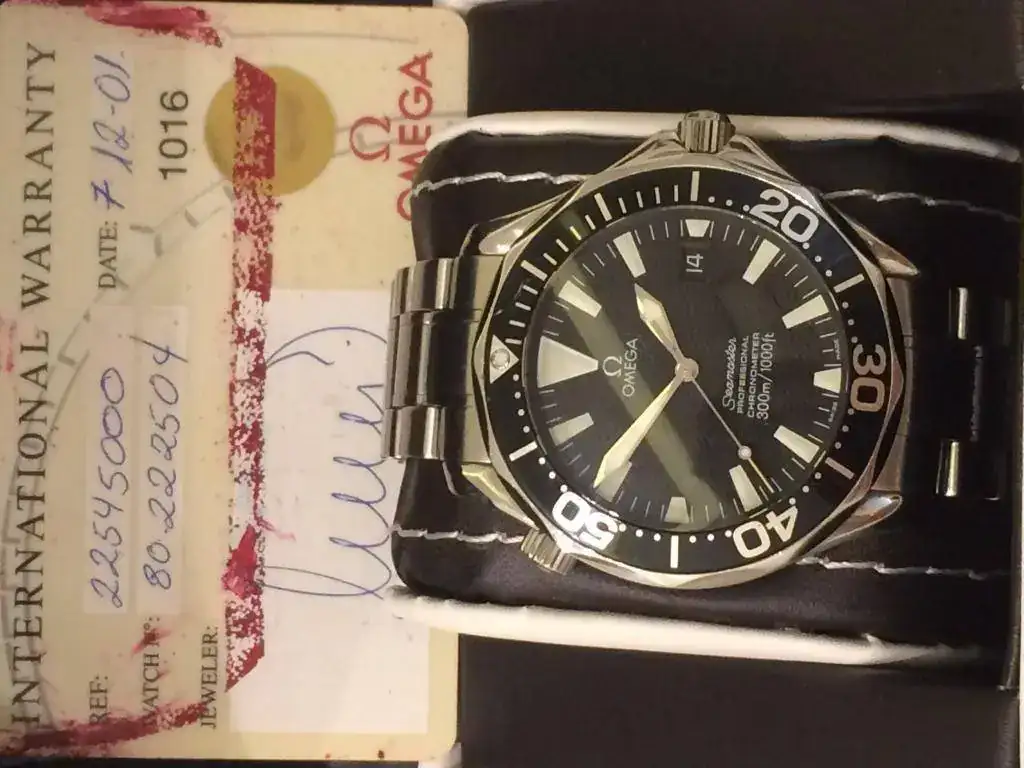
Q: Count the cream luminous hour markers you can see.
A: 12